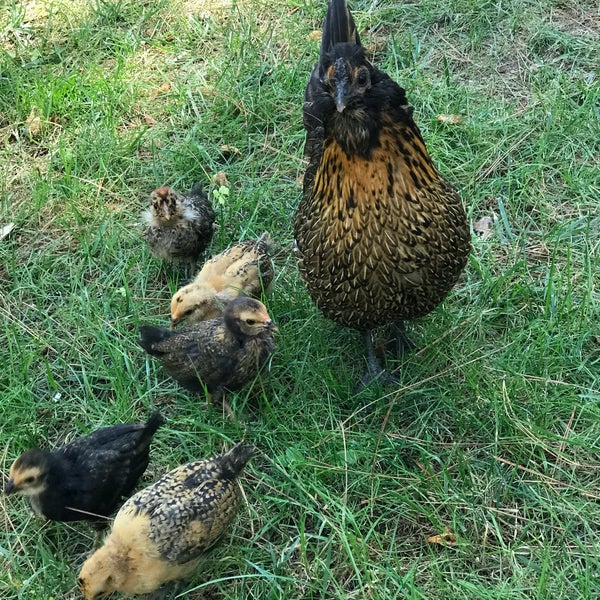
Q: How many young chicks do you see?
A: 5